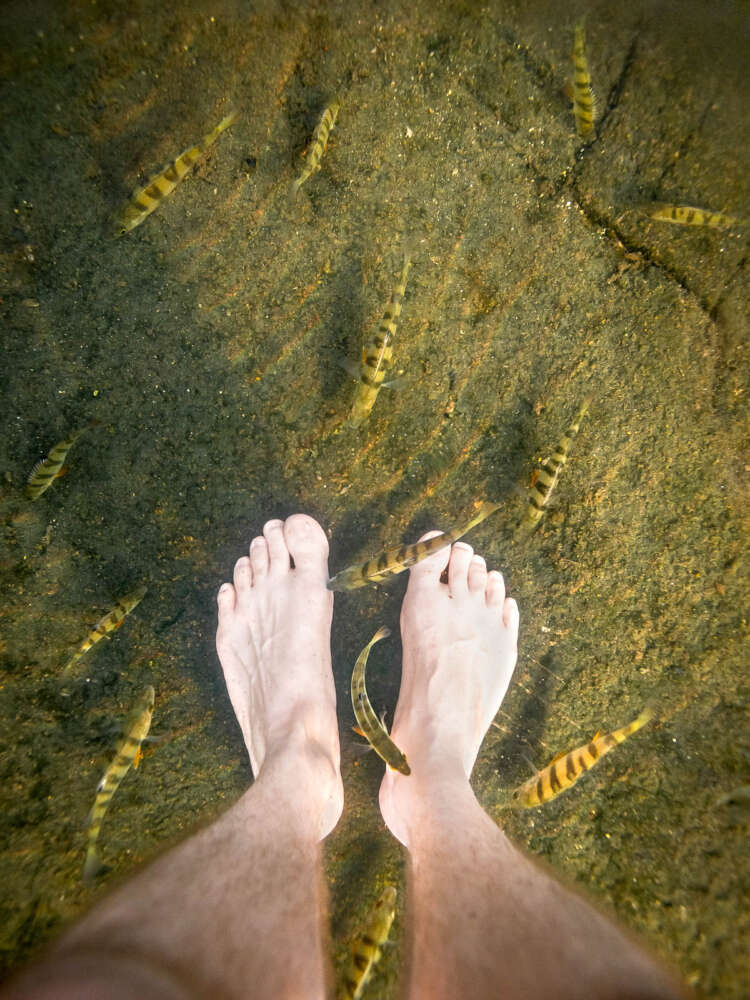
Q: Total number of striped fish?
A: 13